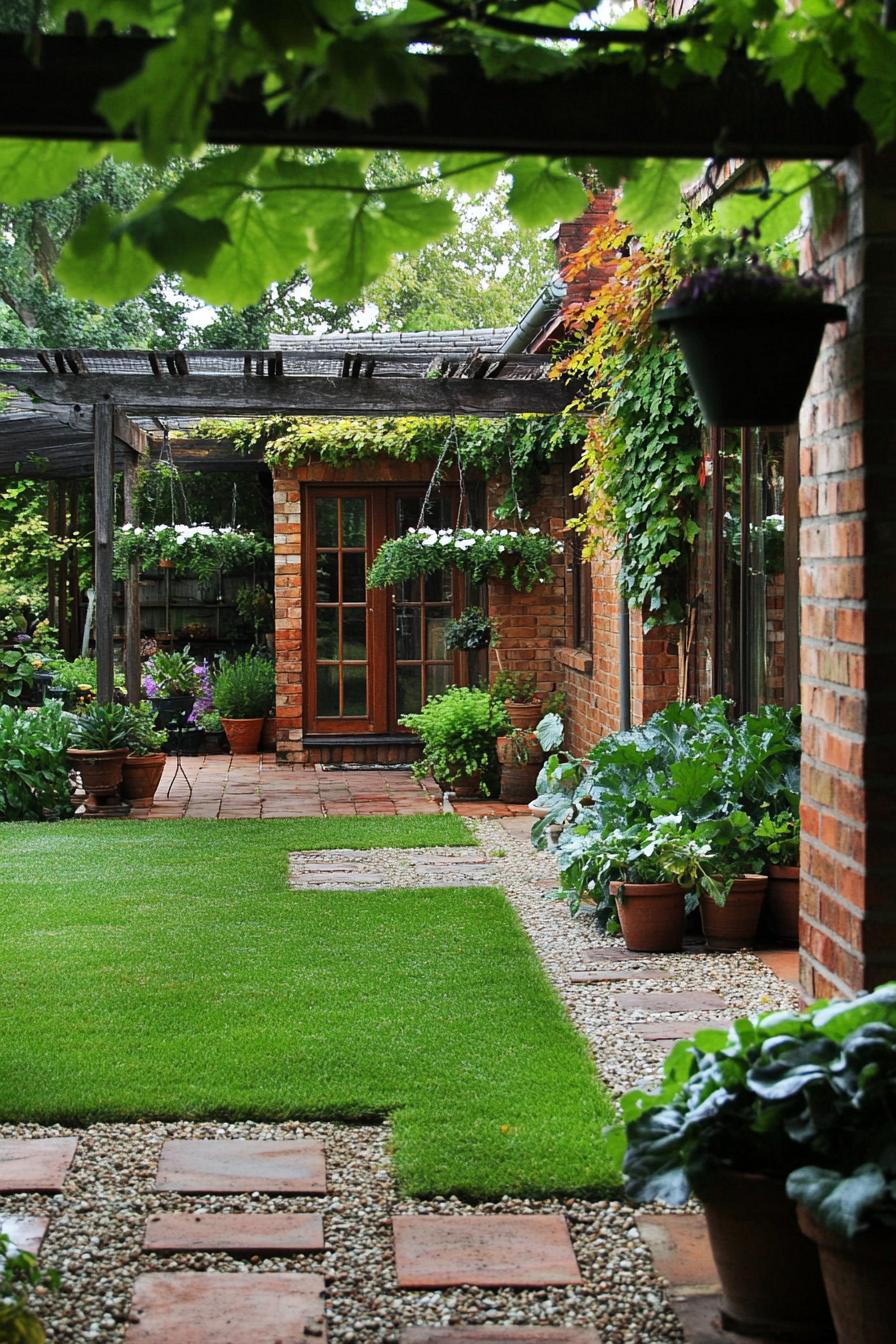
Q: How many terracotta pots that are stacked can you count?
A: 2